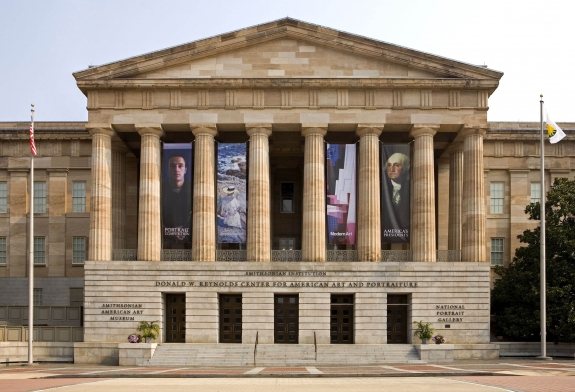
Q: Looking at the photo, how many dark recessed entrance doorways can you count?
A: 5